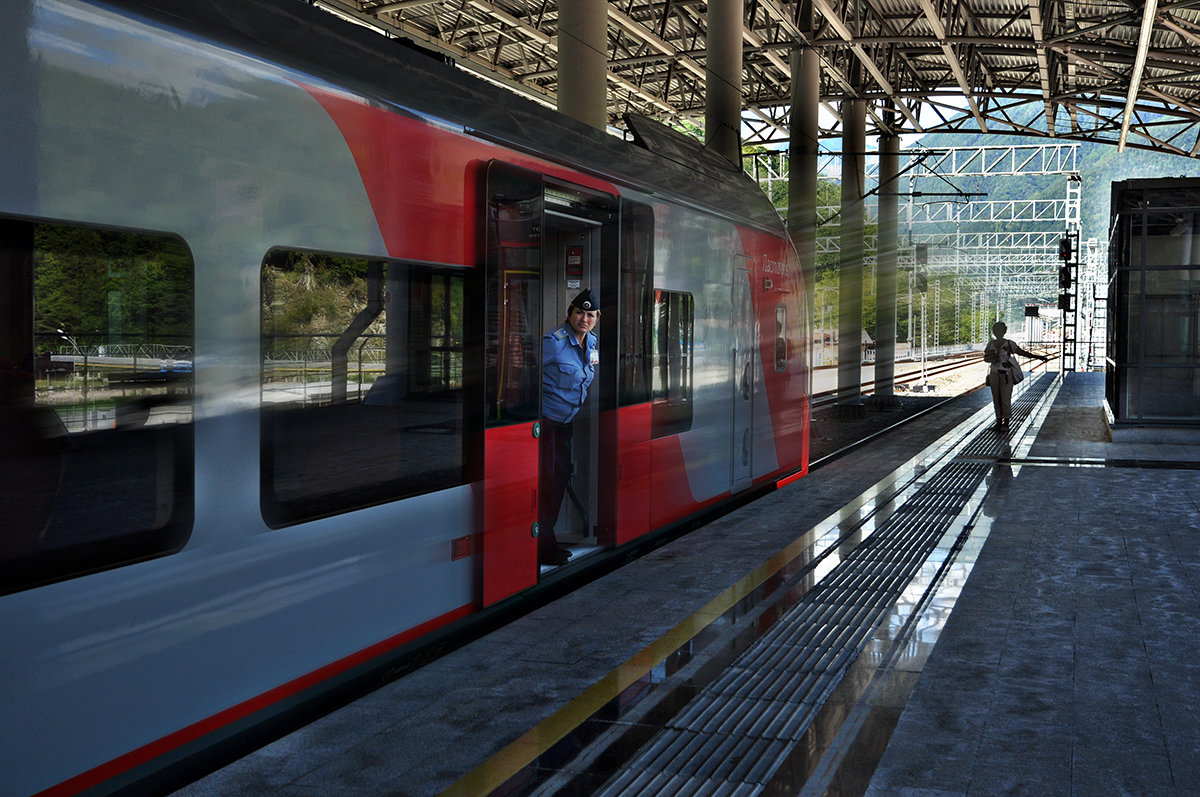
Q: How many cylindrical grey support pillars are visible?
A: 5